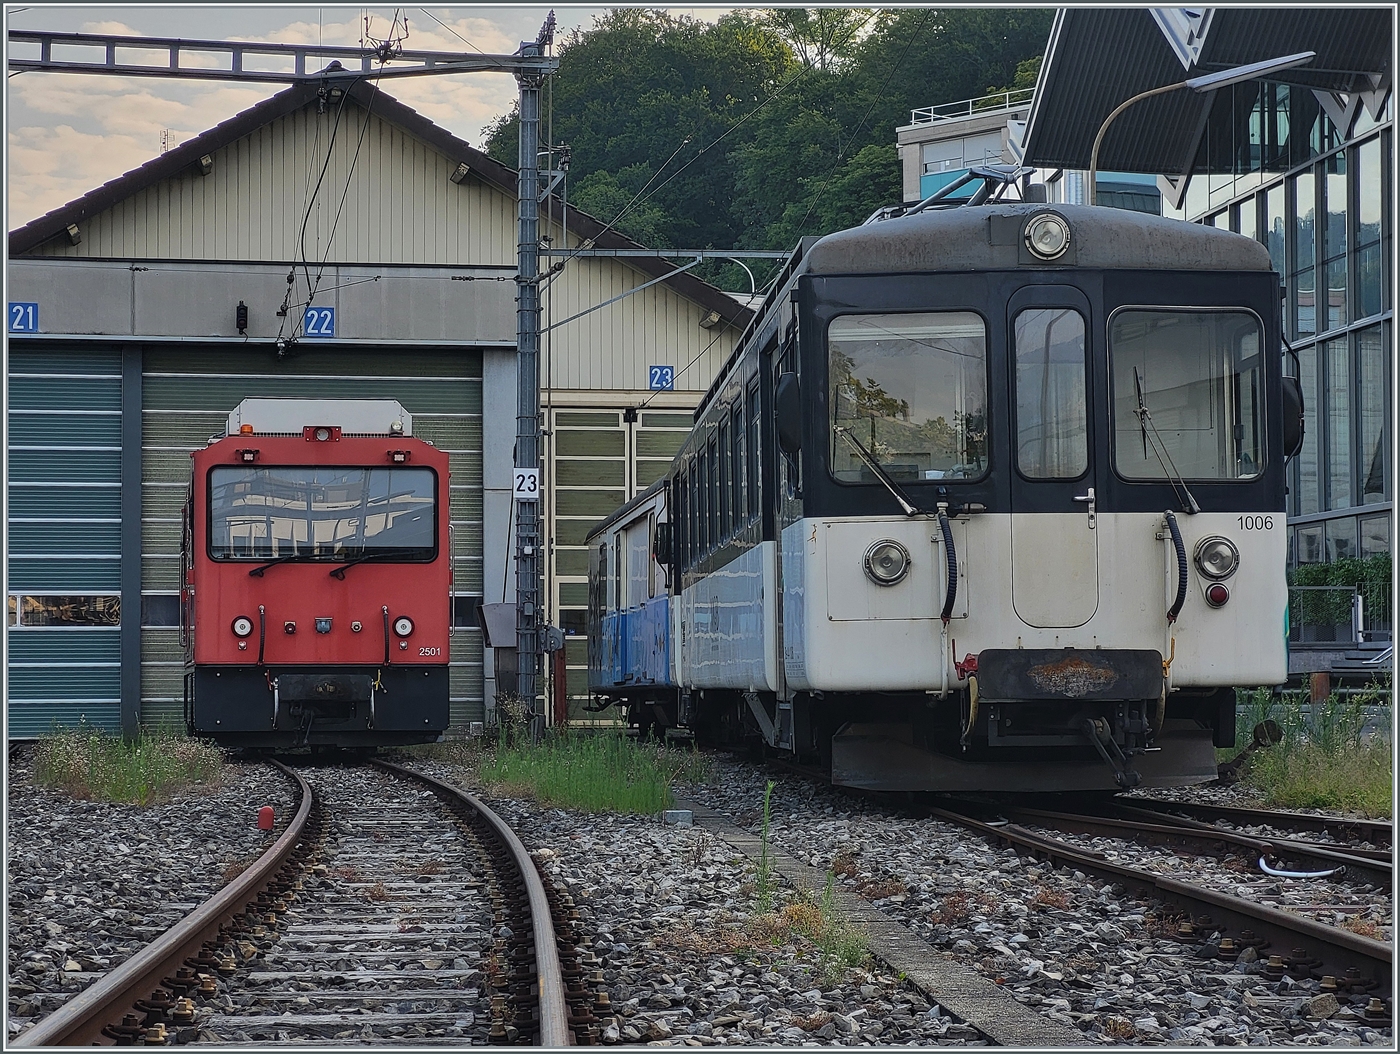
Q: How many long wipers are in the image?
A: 4